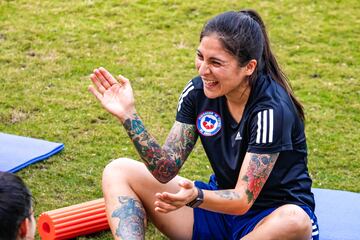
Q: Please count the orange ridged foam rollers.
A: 1